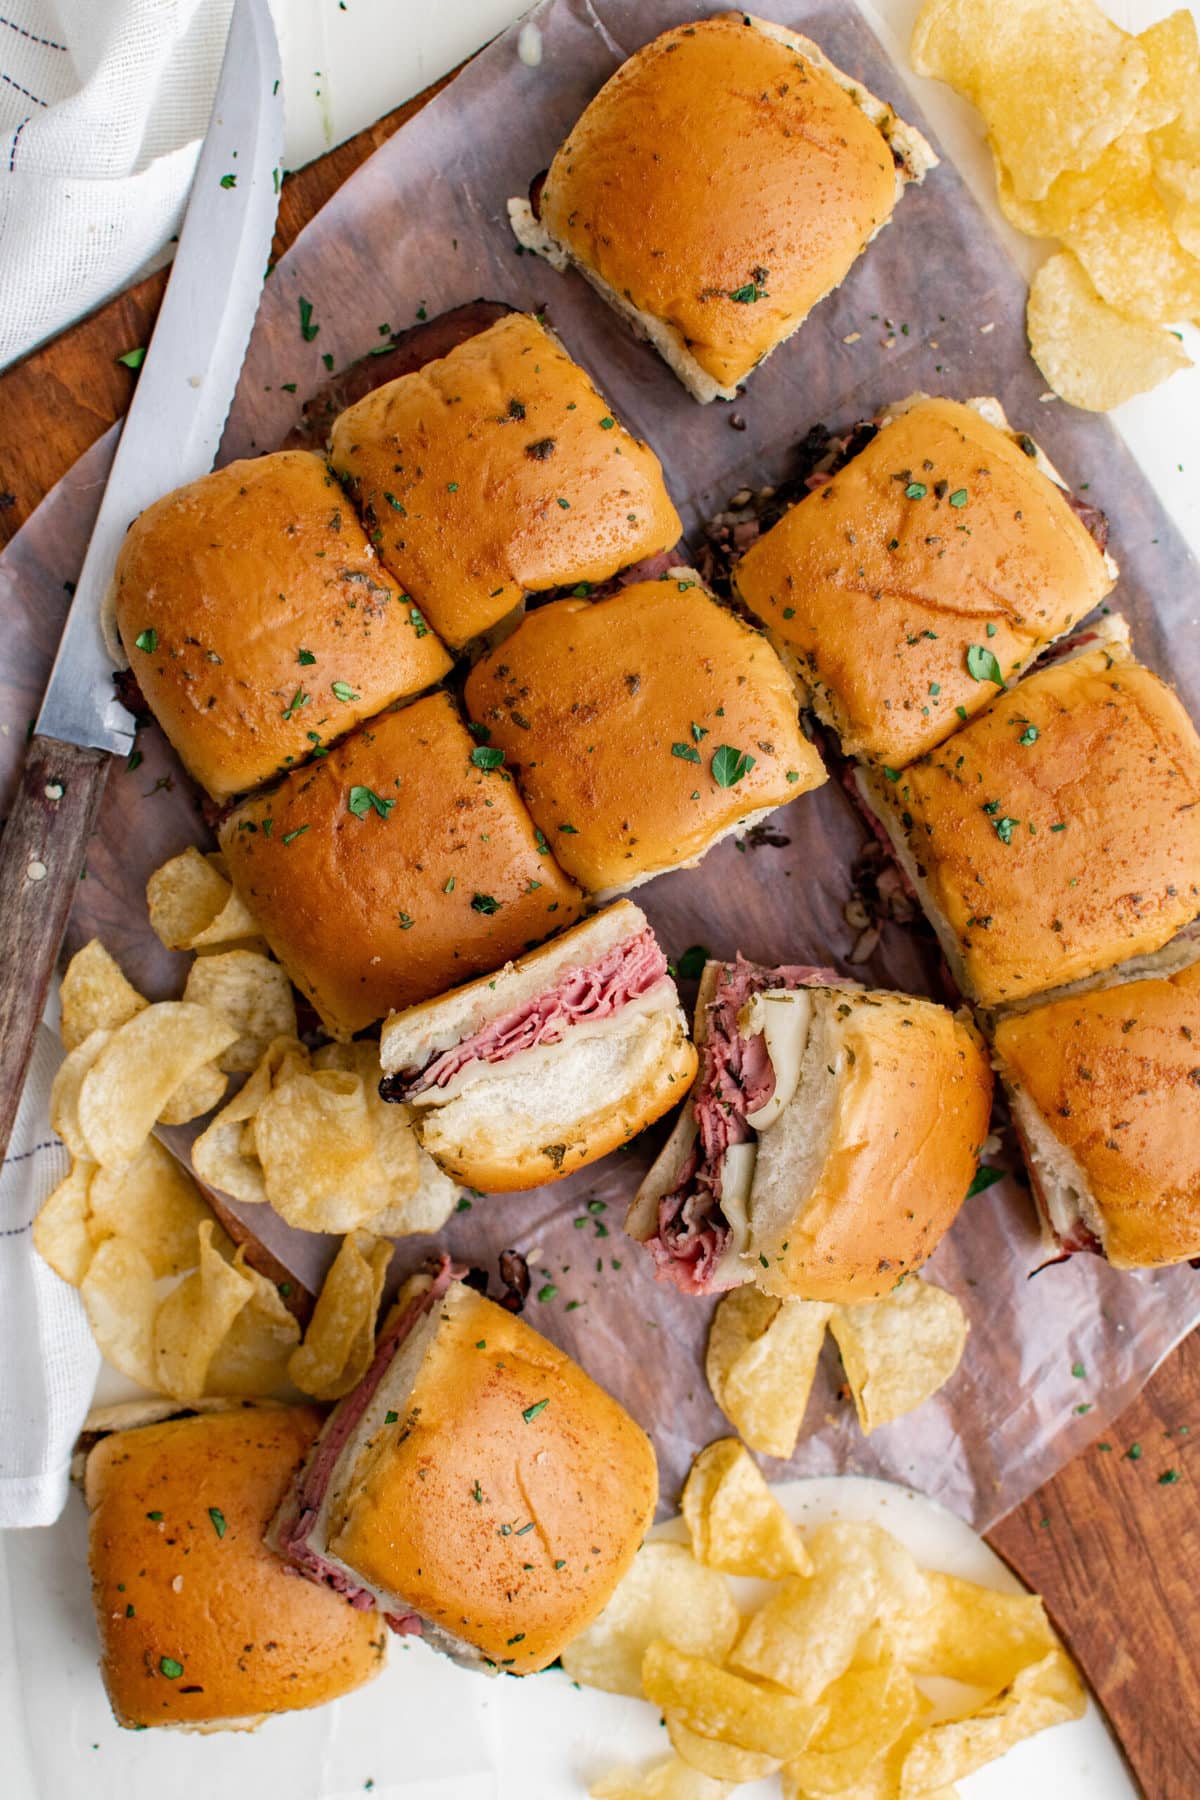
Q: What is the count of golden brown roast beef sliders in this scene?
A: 12